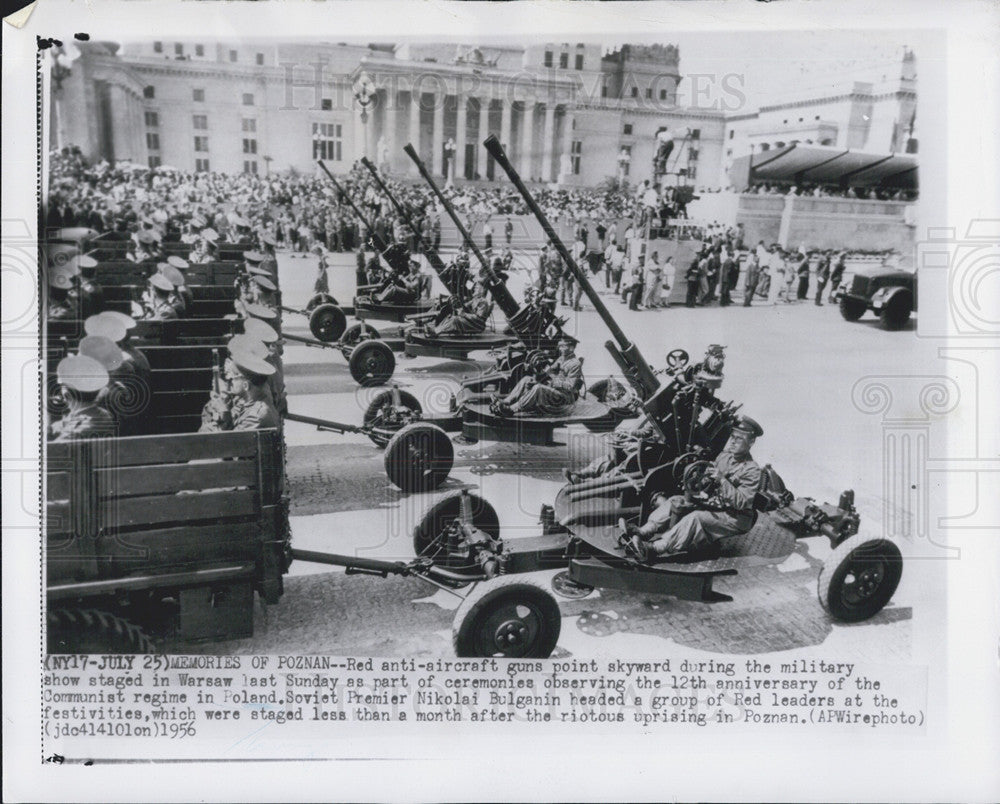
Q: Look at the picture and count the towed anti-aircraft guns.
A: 4